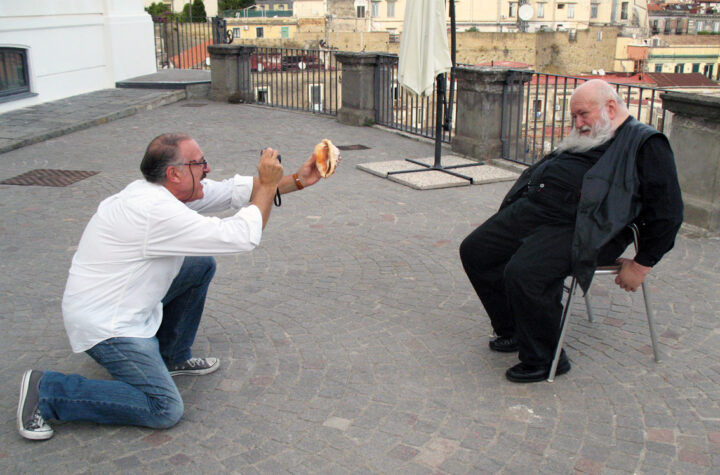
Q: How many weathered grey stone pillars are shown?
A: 4